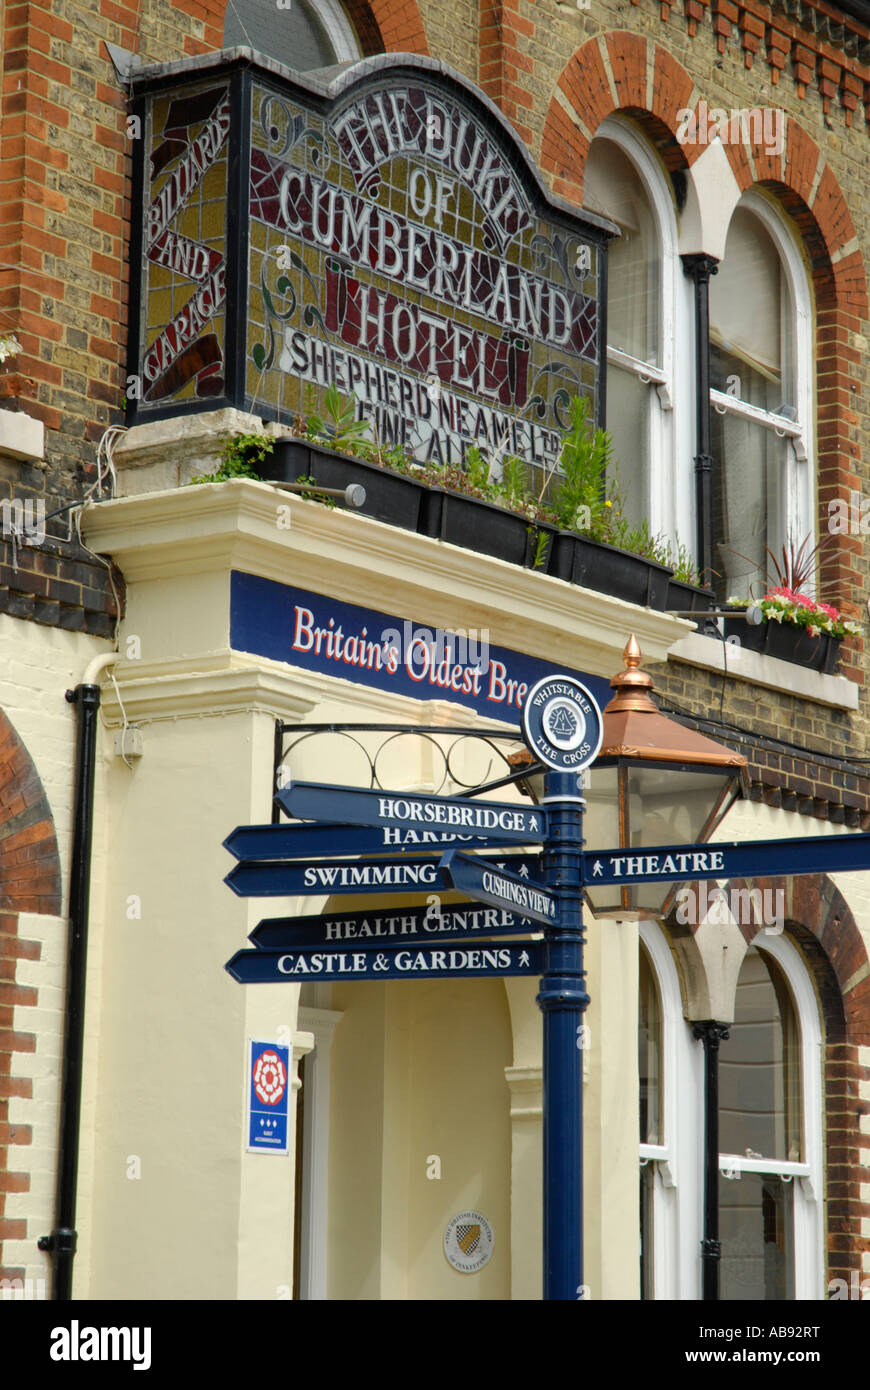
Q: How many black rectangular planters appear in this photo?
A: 5